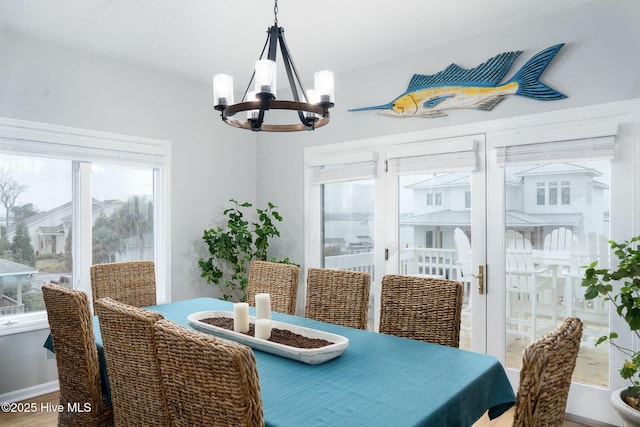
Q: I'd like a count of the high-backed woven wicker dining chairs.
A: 8